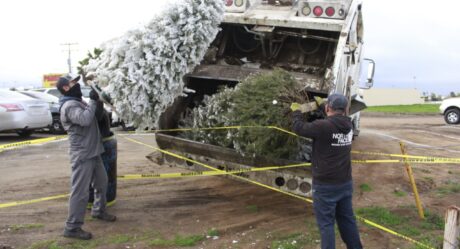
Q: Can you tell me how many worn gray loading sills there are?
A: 1